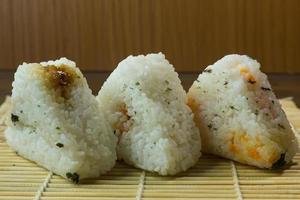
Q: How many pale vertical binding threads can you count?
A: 3